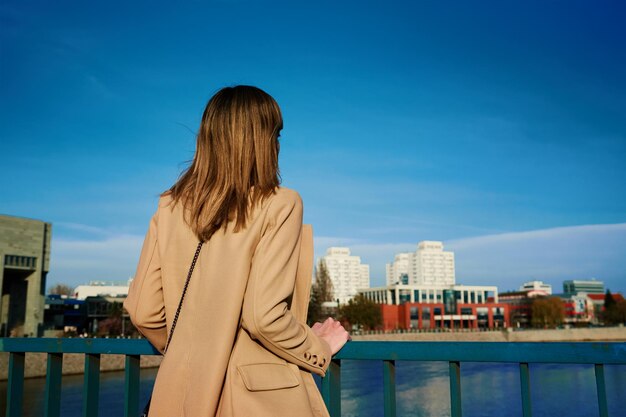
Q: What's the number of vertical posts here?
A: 9